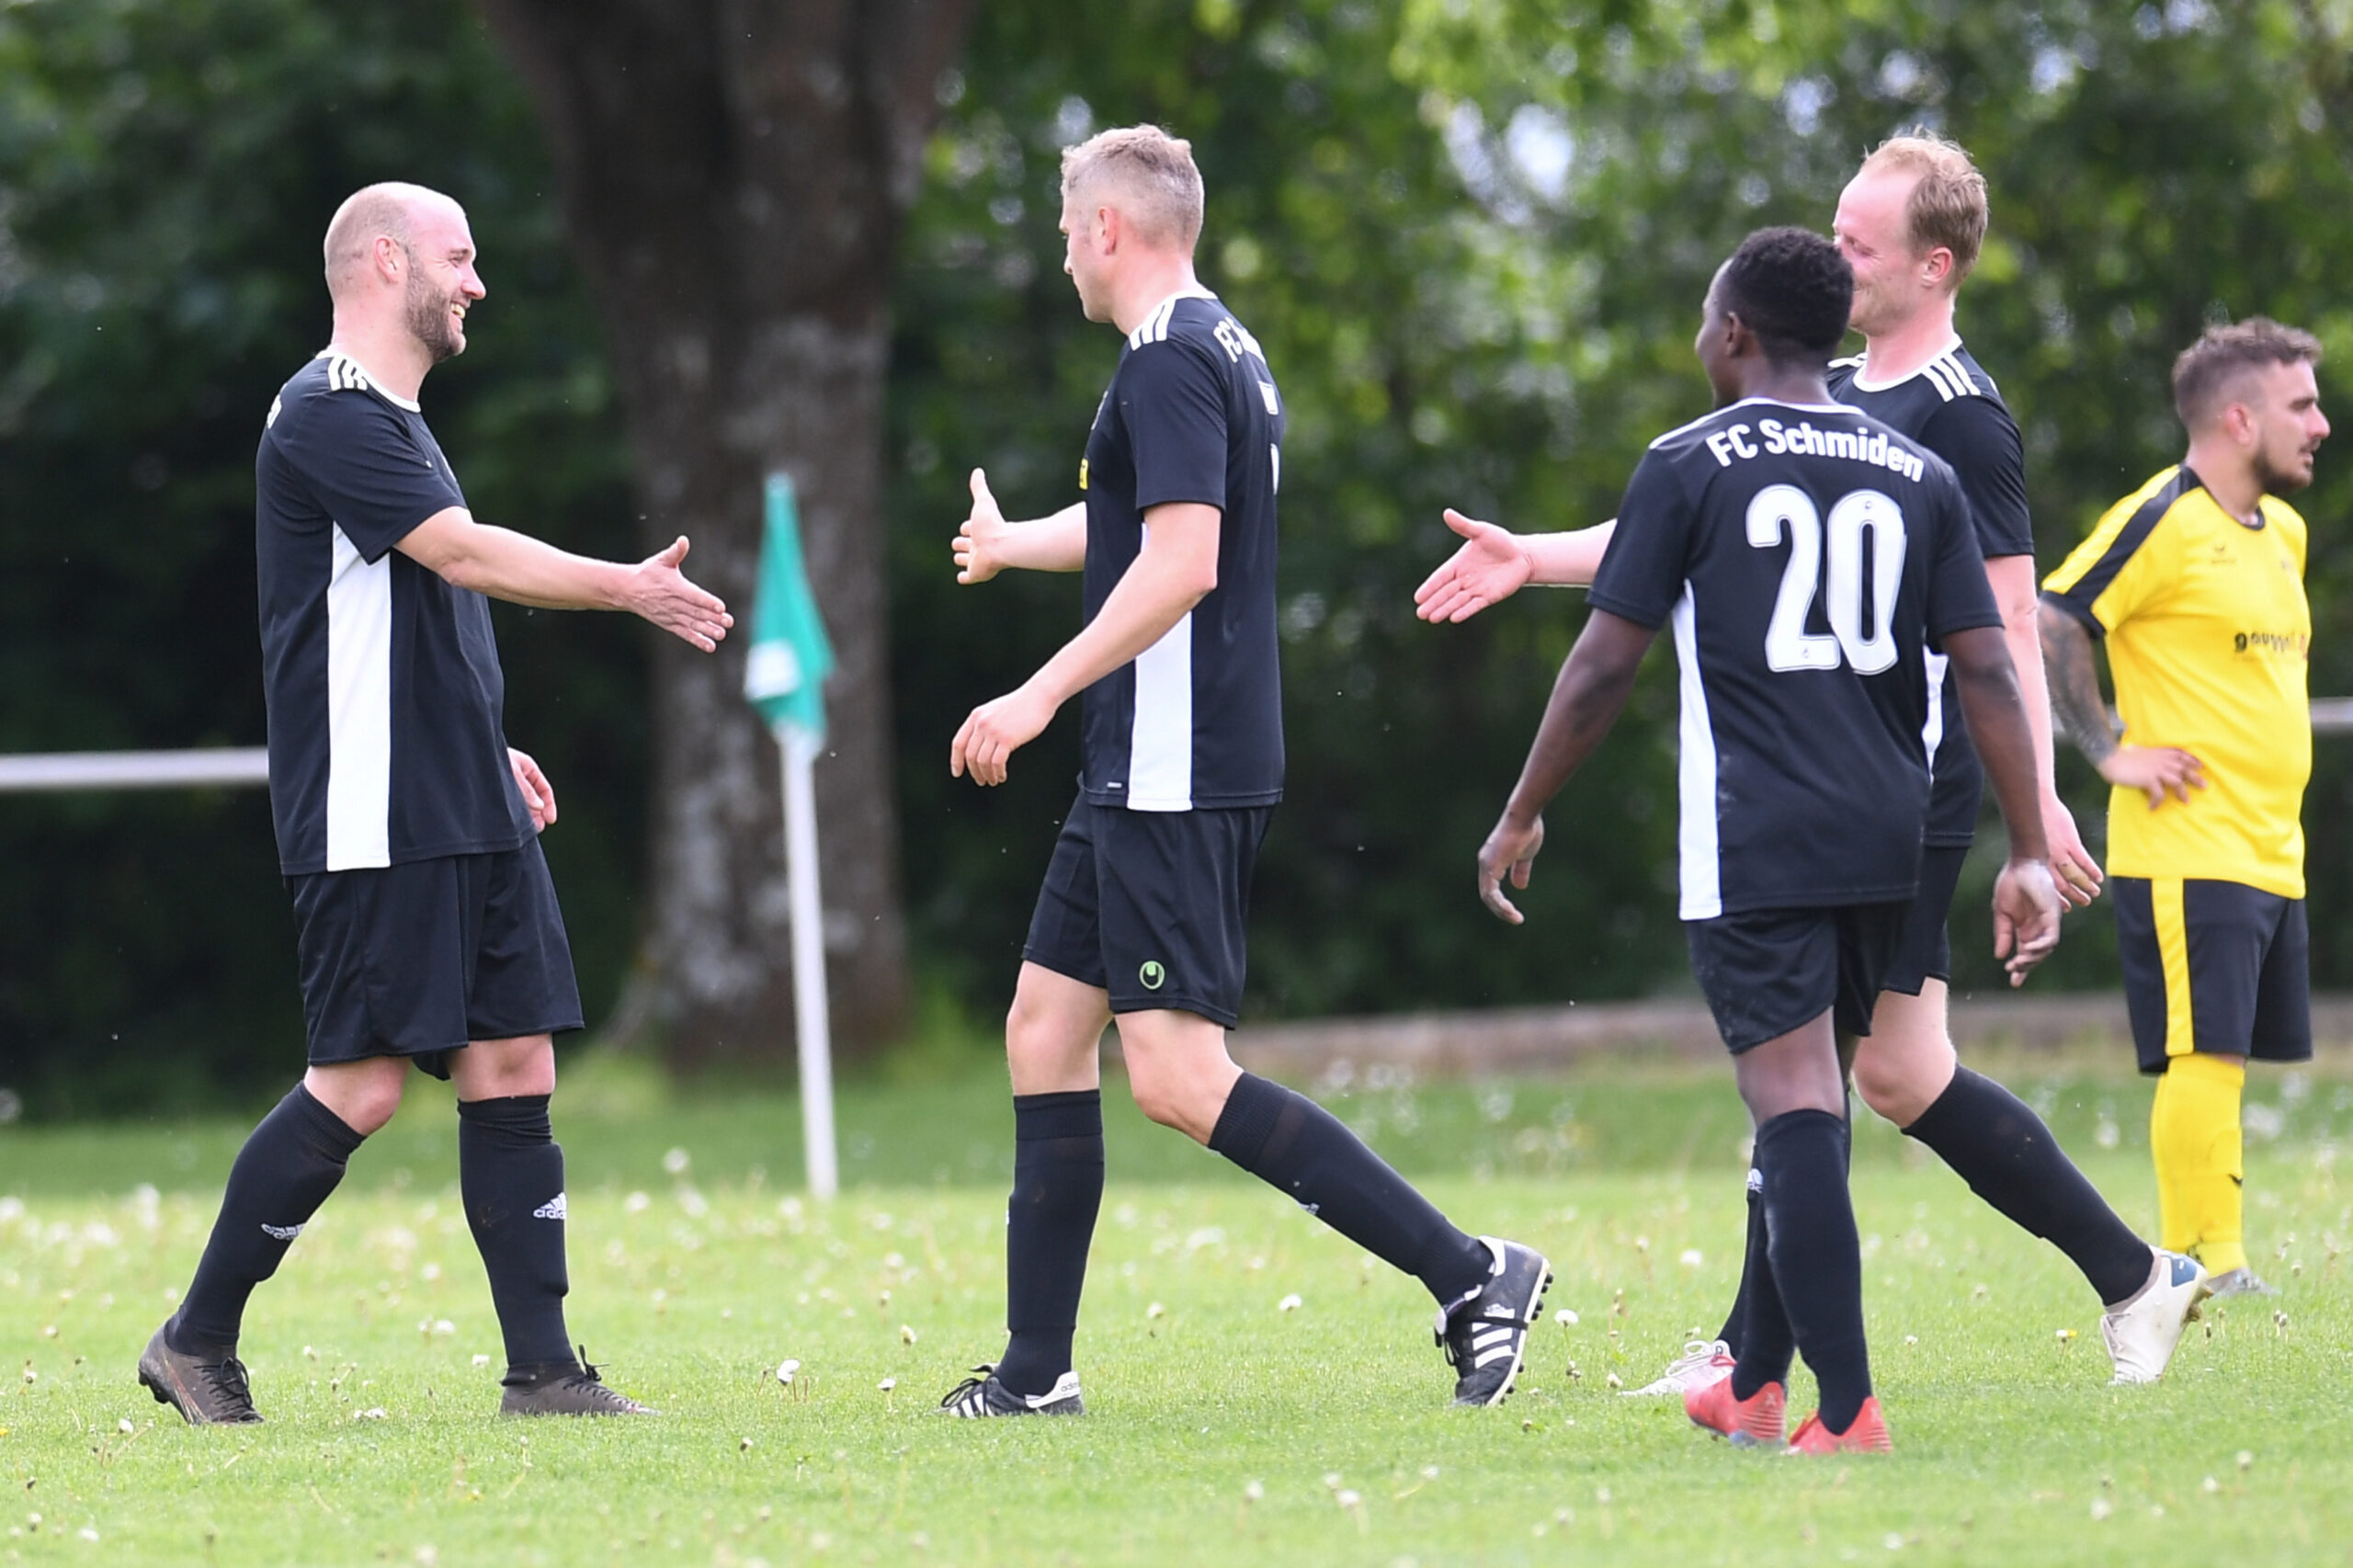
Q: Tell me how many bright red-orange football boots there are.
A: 2